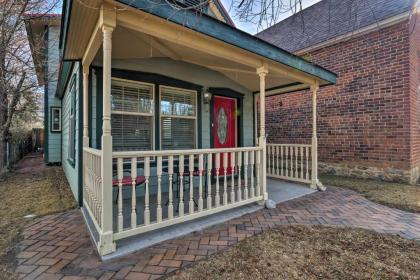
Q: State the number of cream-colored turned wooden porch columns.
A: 4